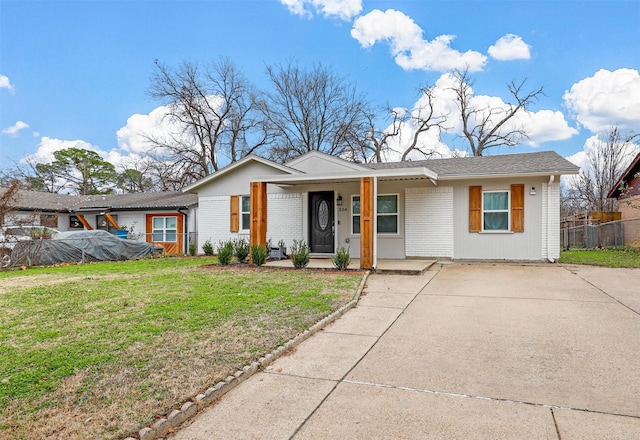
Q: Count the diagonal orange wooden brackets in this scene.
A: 2